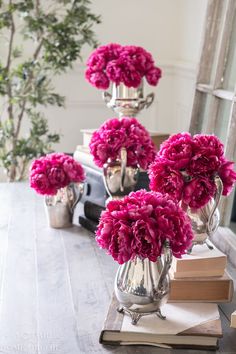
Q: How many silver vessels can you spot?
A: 5